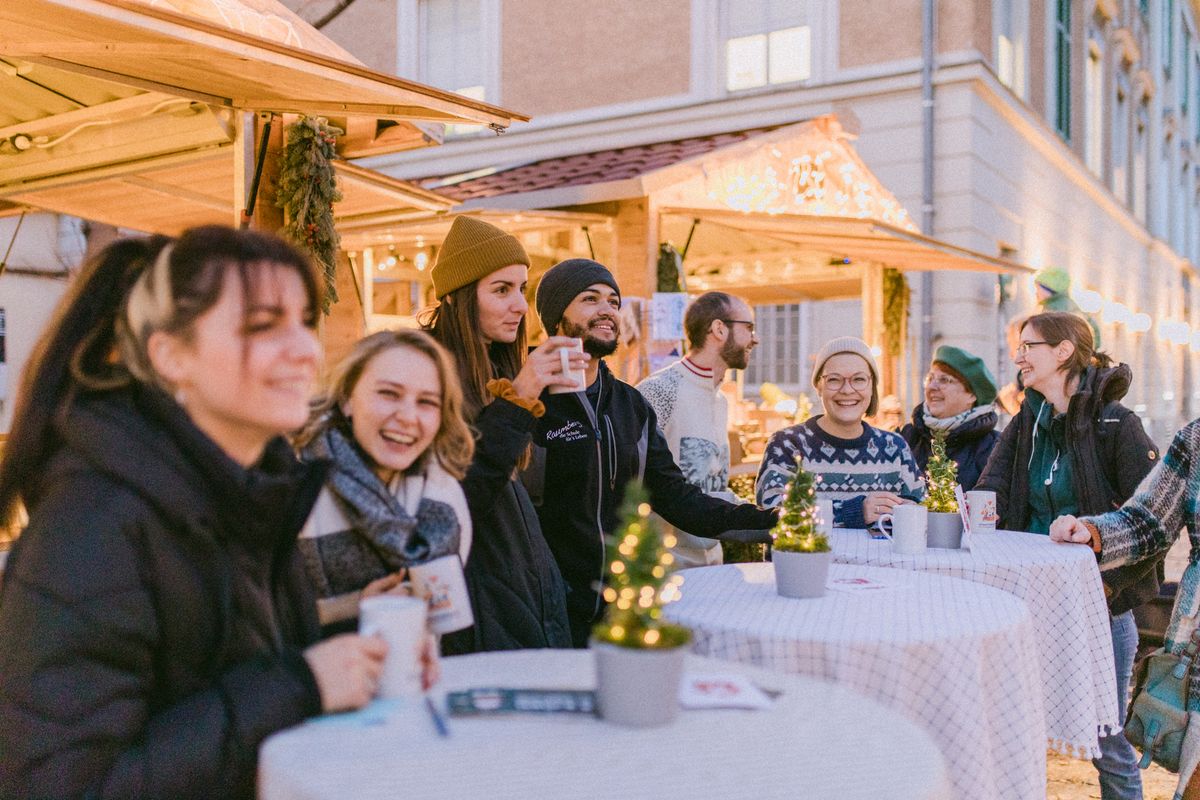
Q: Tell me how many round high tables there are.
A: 3